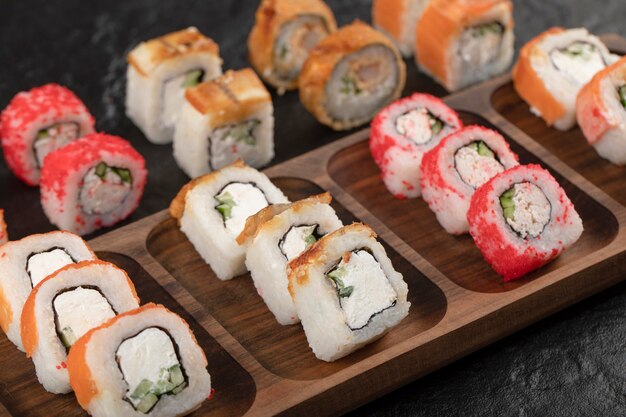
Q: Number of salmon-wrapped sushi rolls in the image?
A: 7